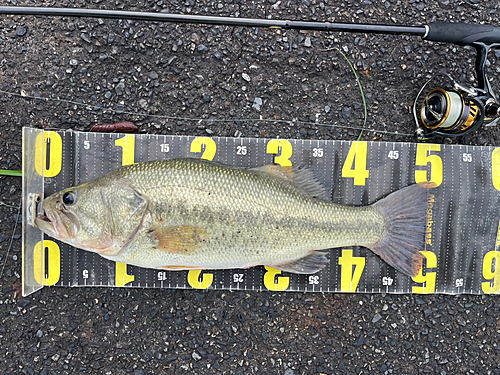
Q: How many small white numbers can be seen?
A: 12